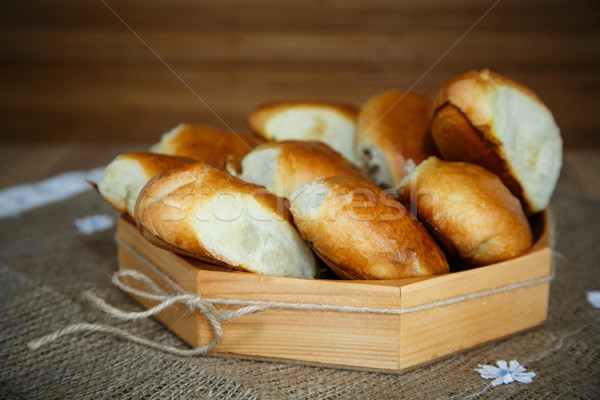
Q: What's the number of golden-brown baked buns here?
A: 9